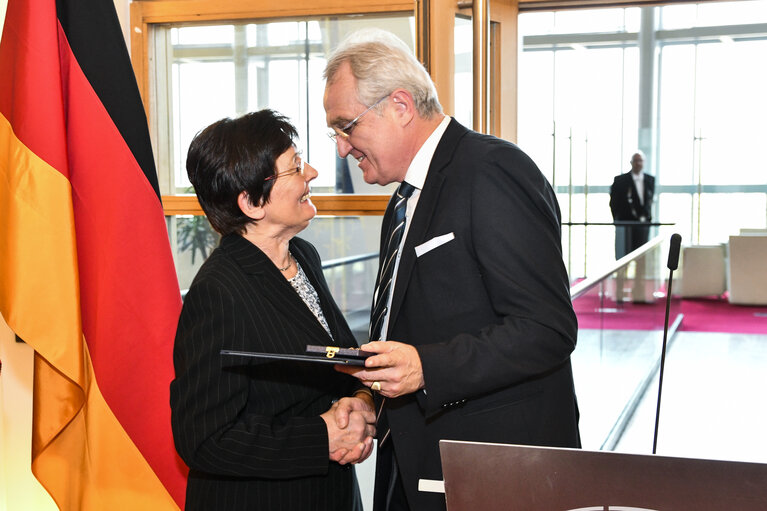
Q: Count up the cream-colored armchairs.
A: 2